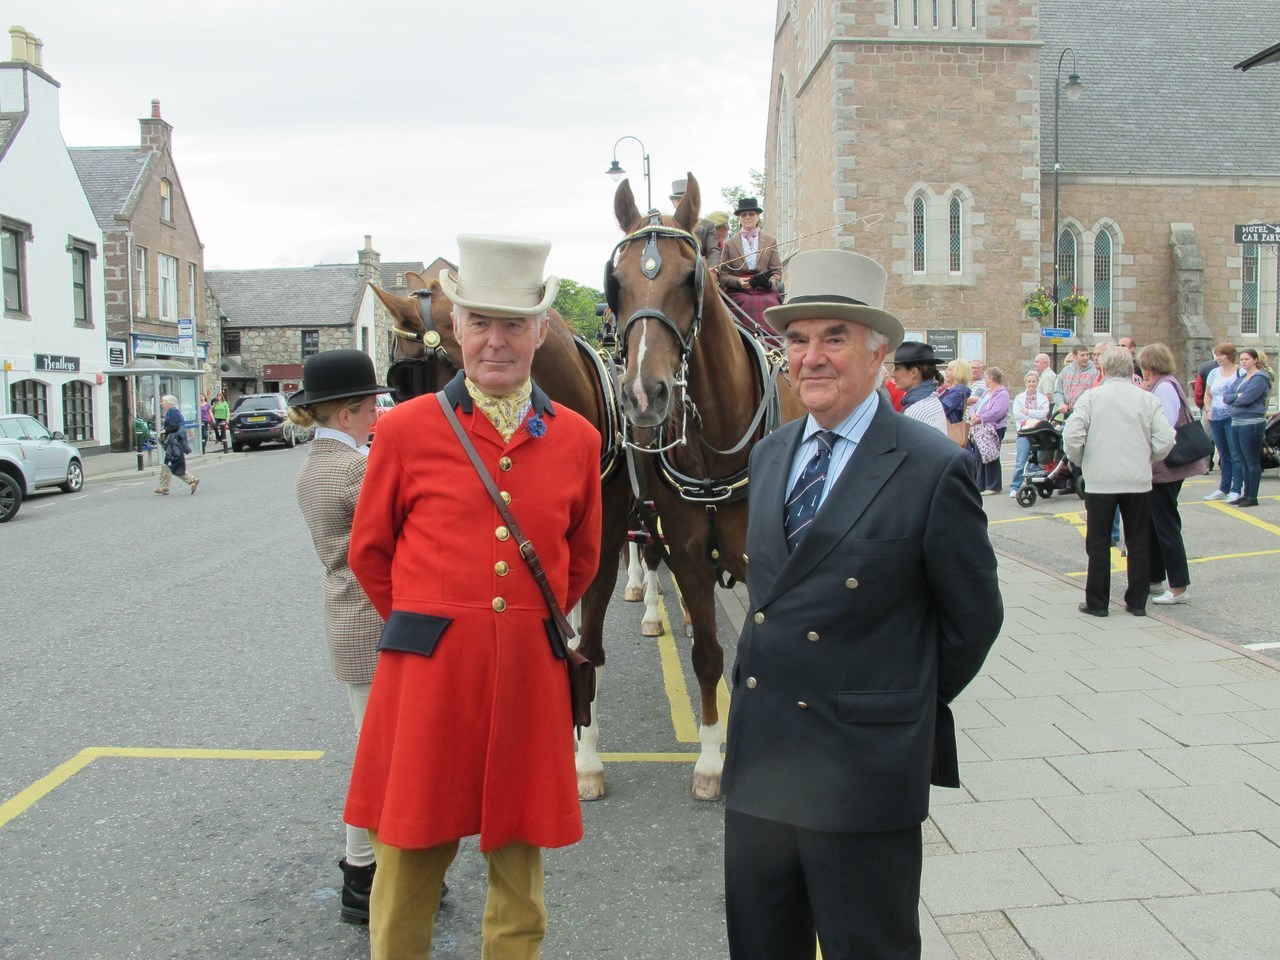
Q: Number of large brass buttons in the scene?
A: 5